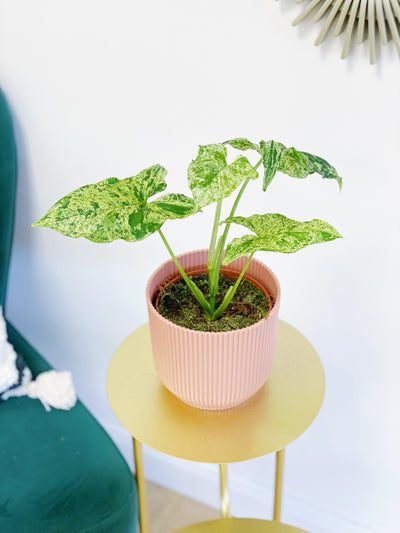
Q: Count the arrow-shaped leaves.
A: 4